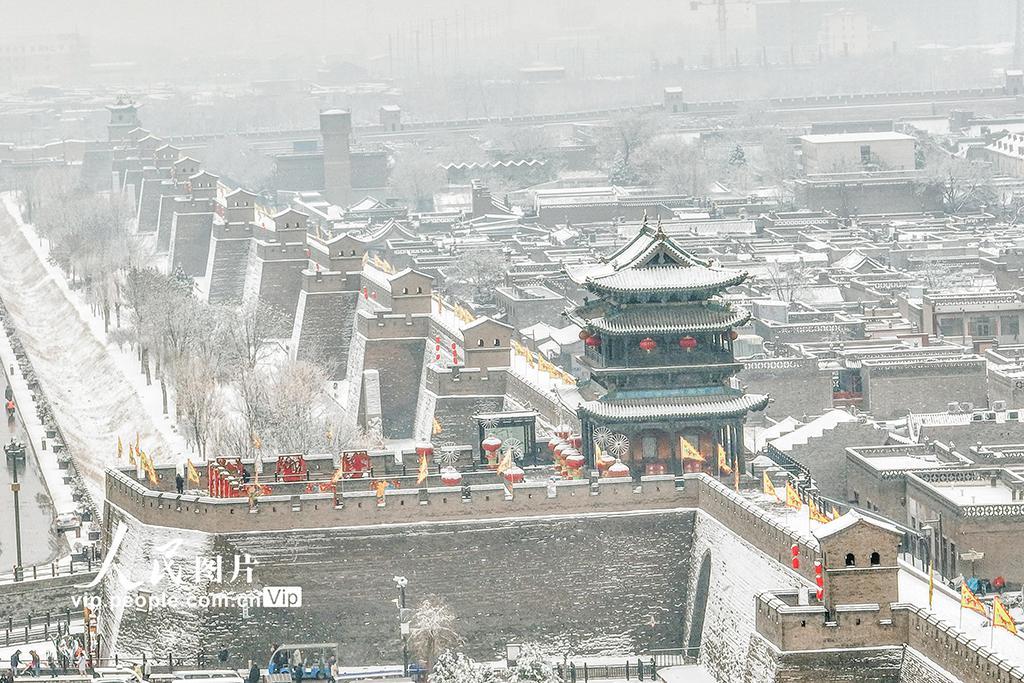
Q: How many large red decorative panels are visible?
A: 3